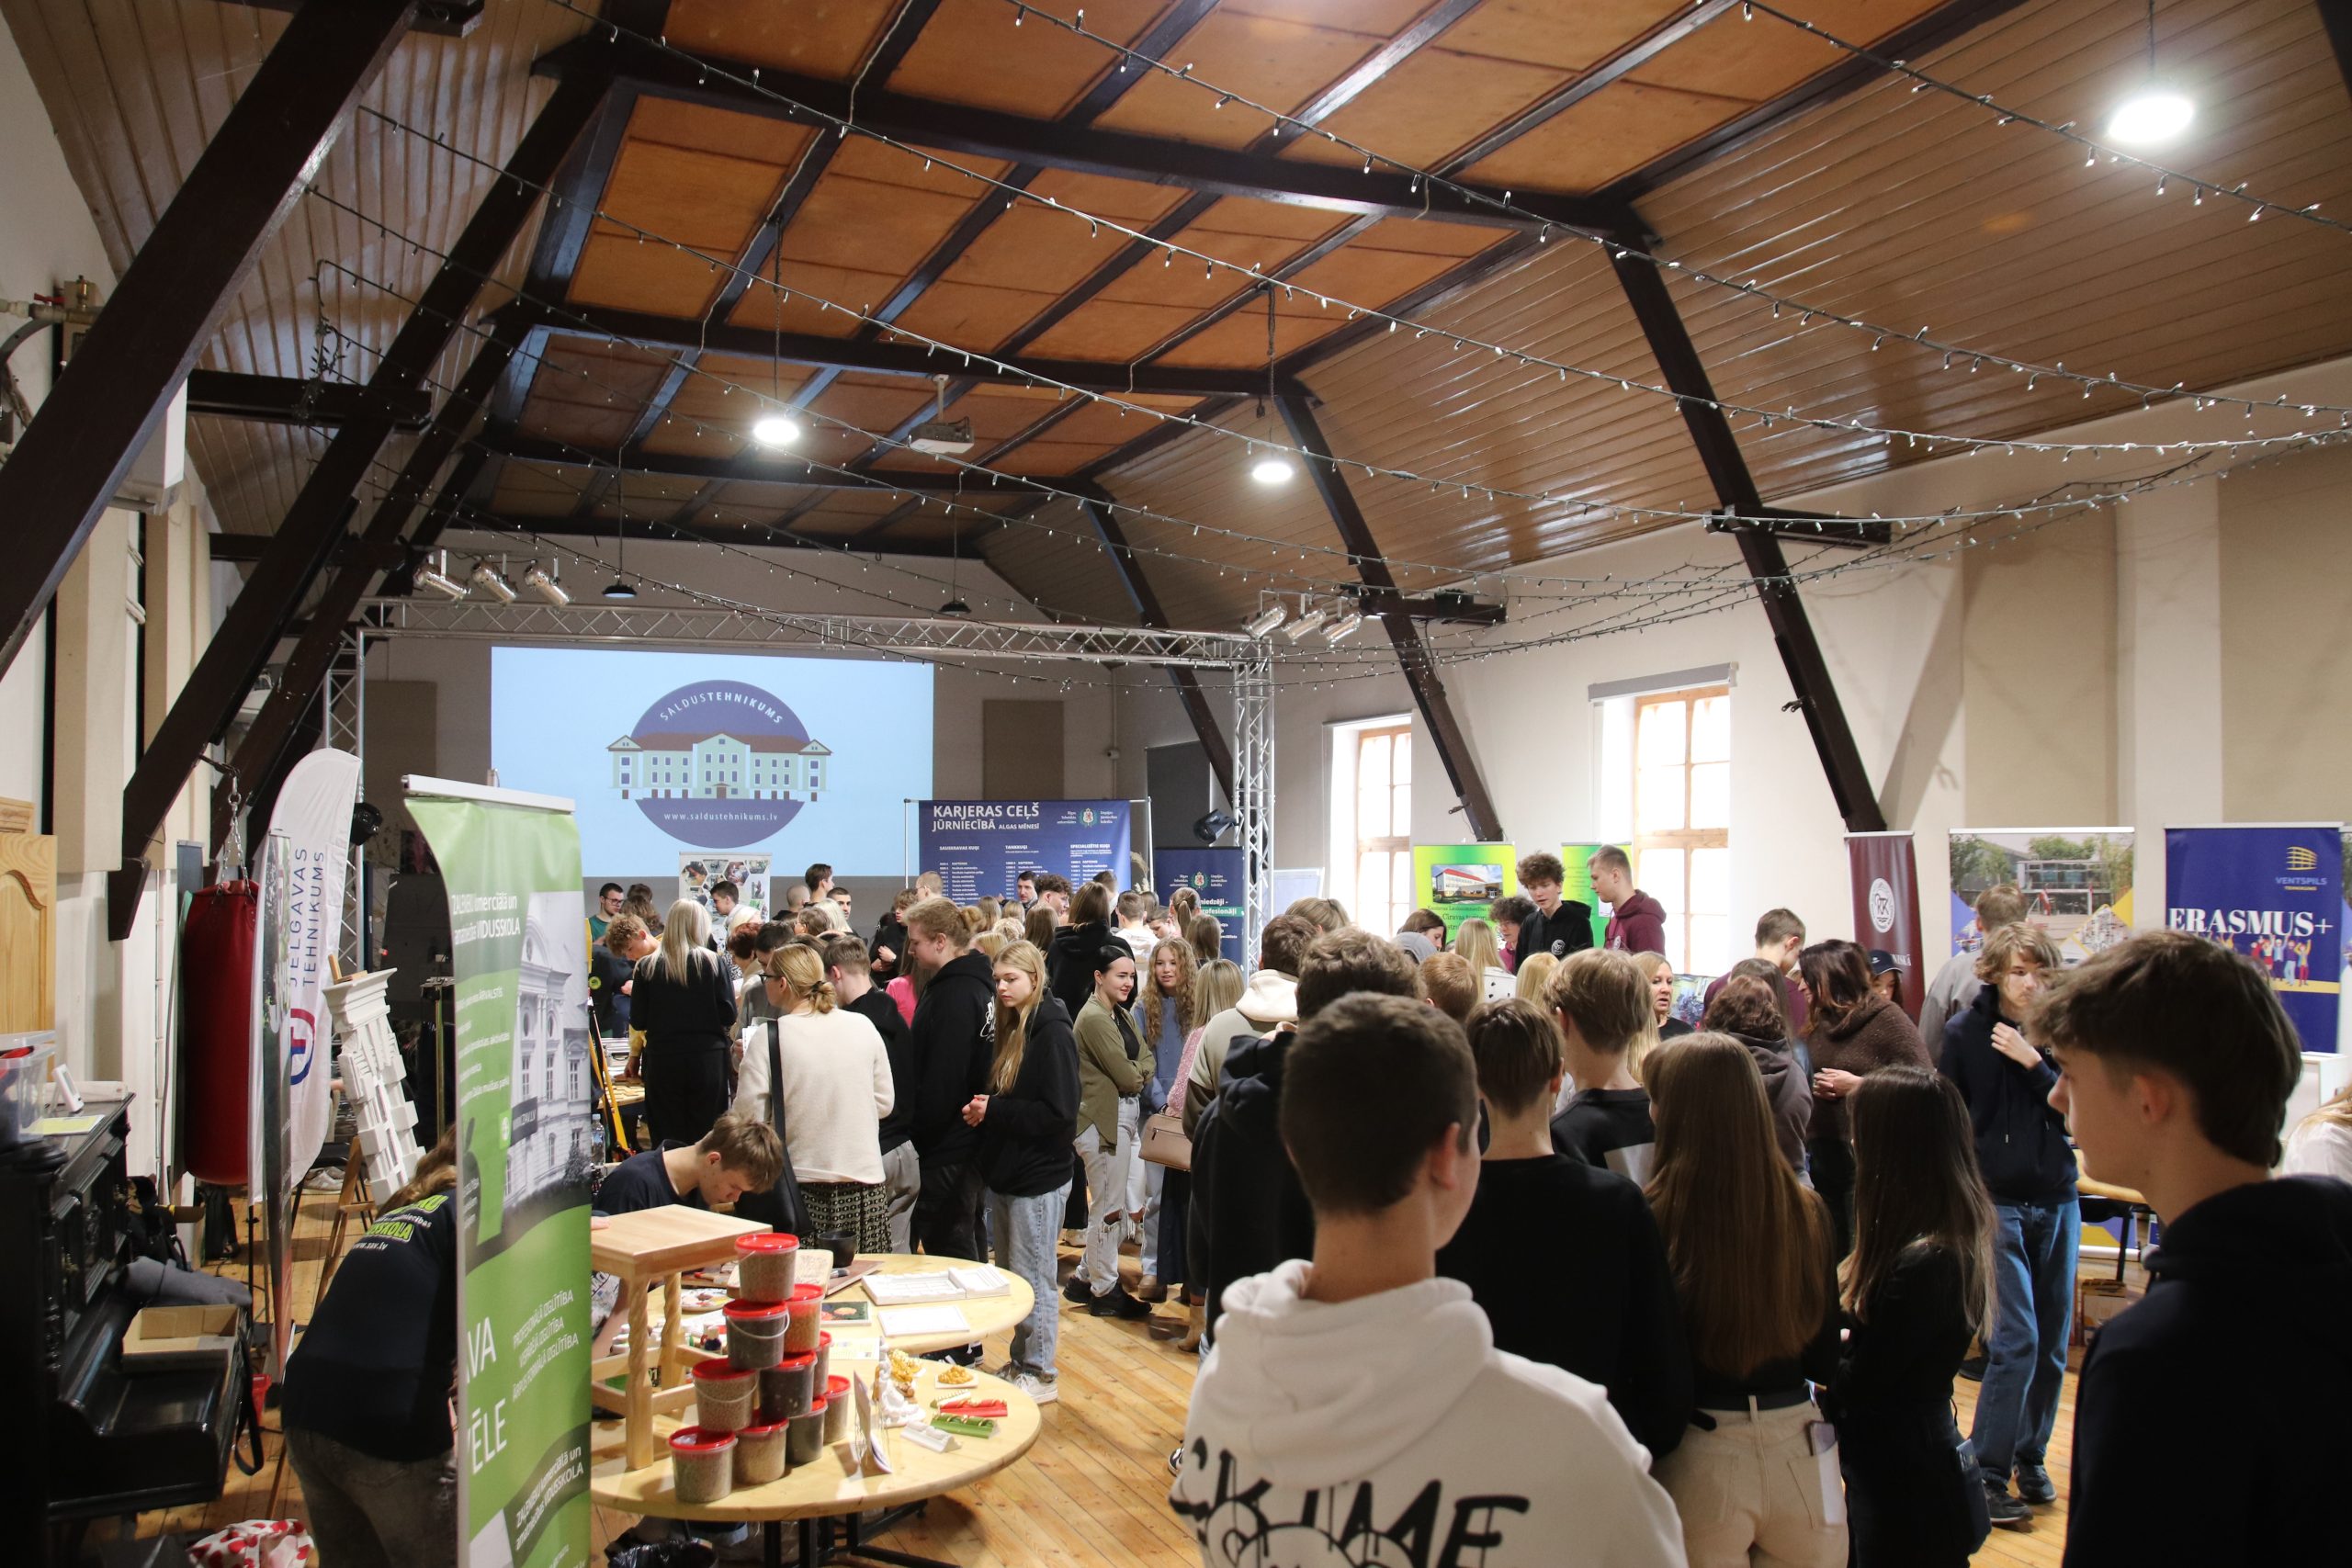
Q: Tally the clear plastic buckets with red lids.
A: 10